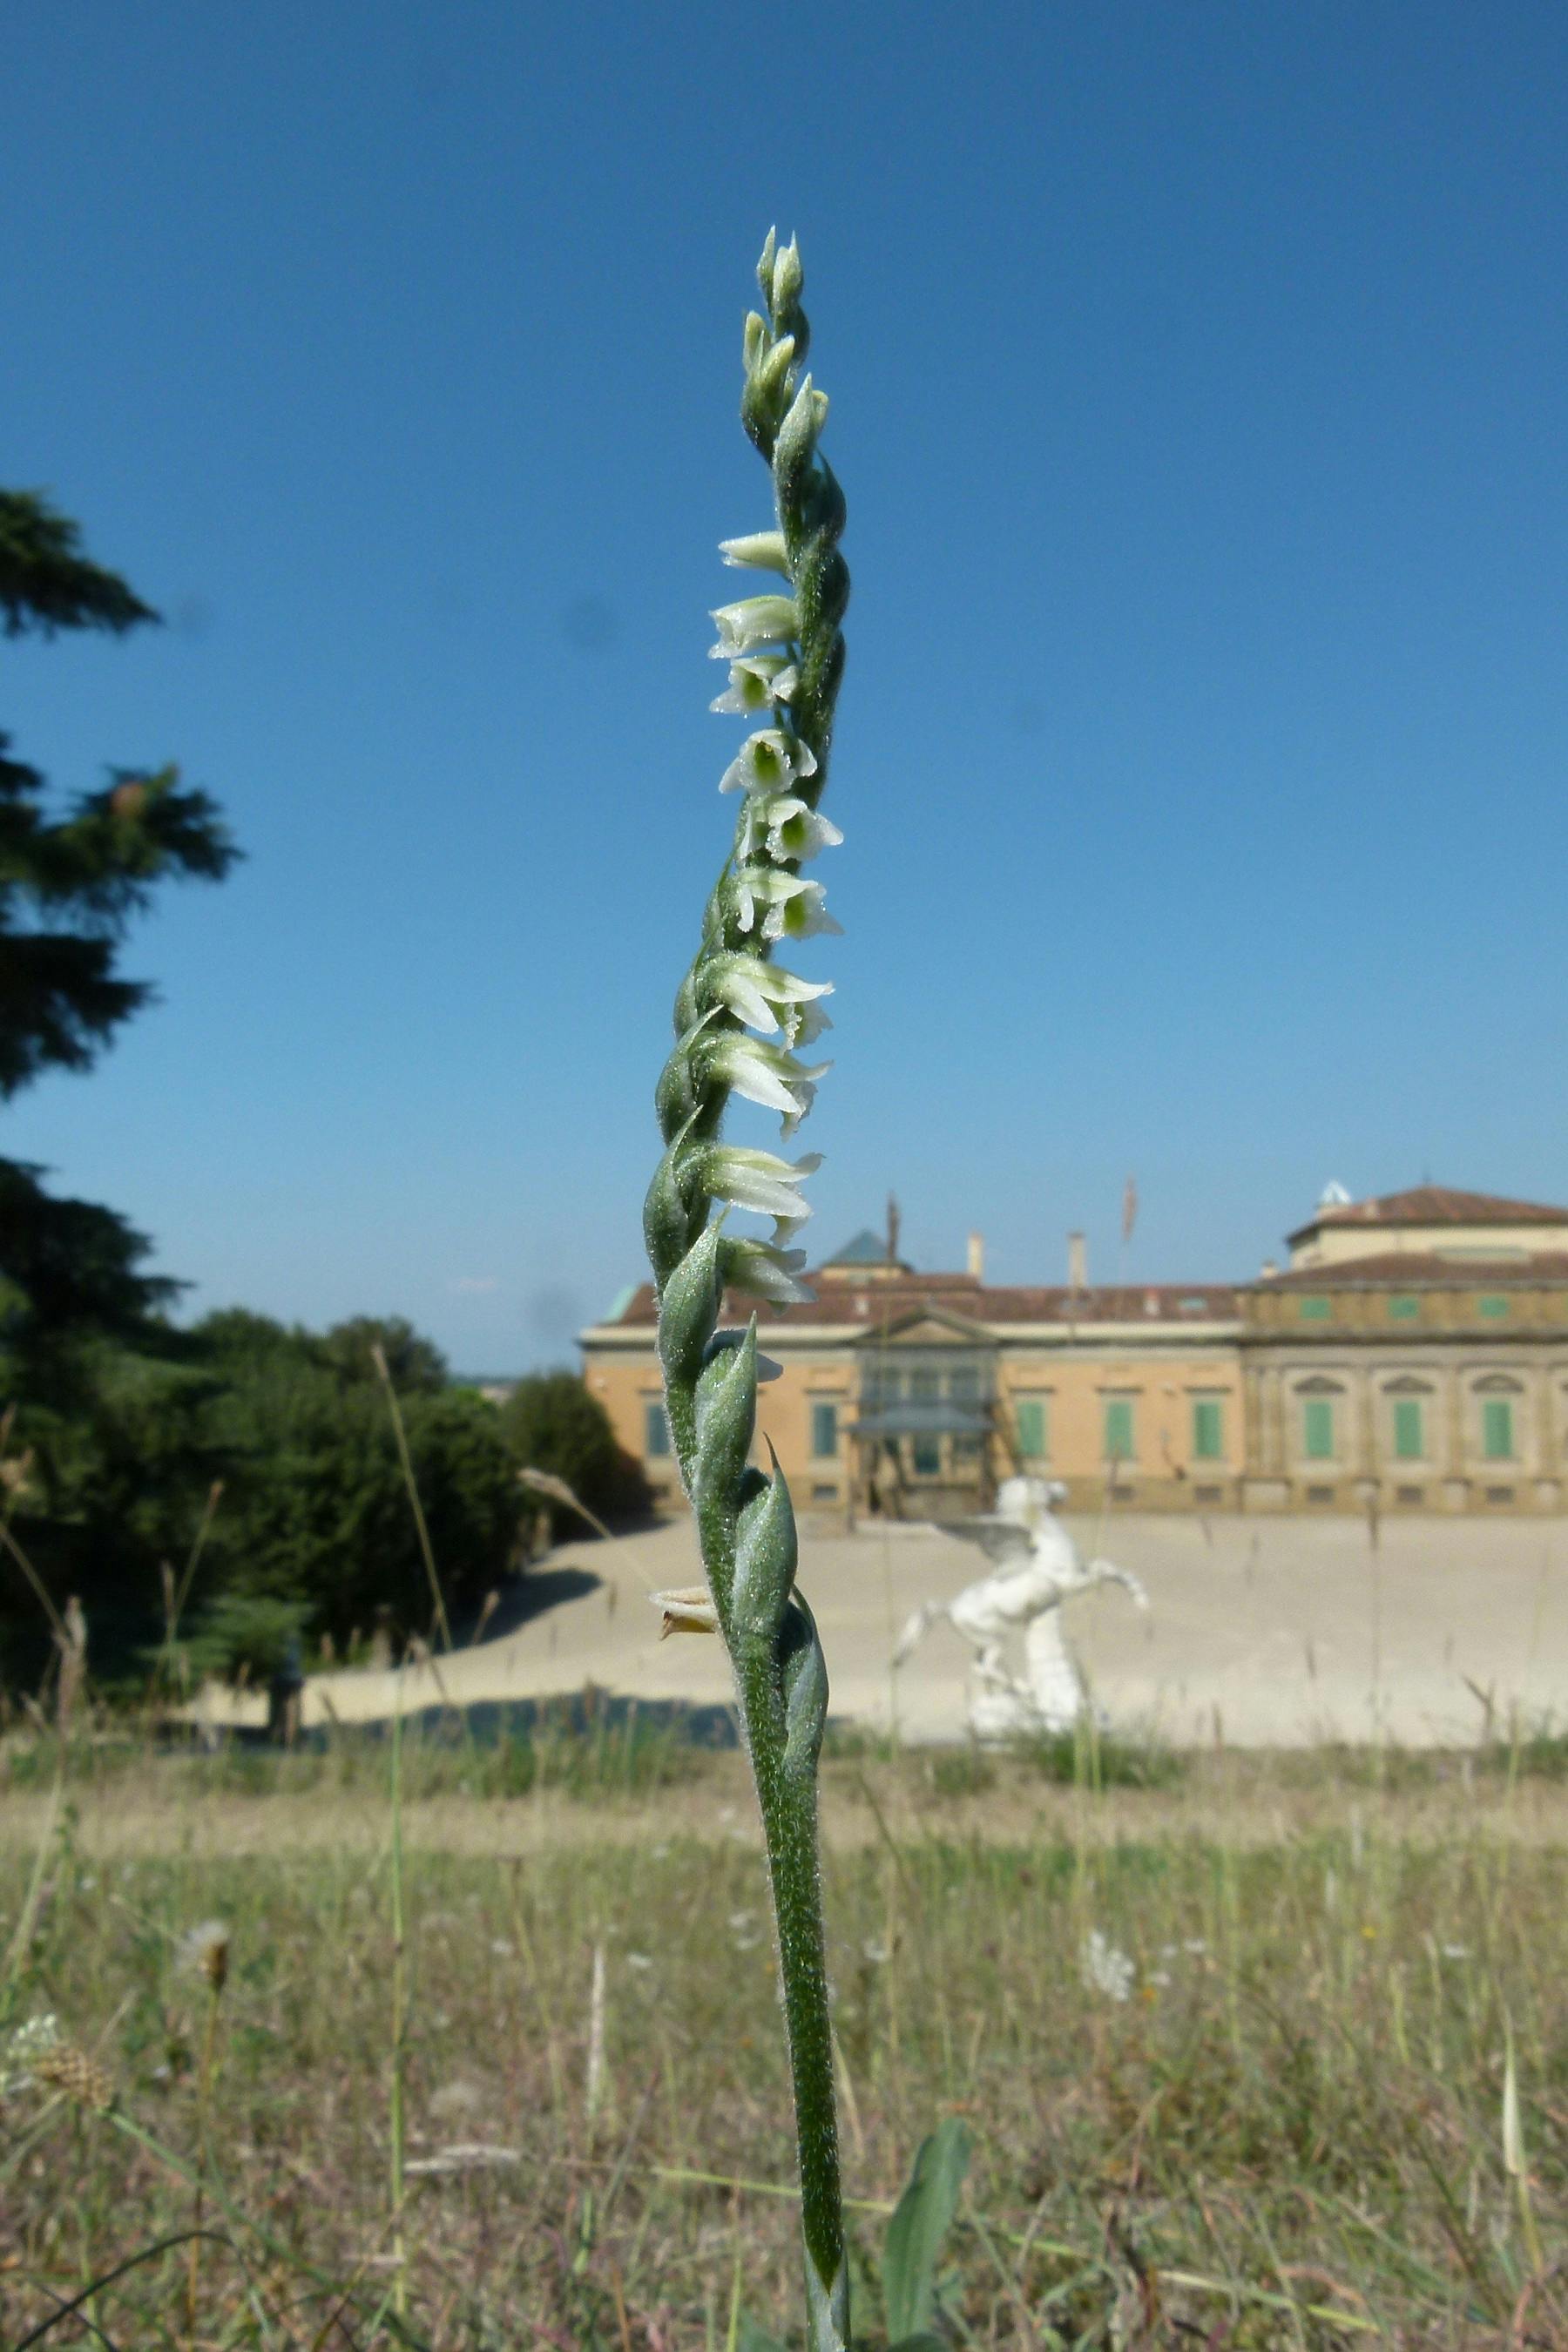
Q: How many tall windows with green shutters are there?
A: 6